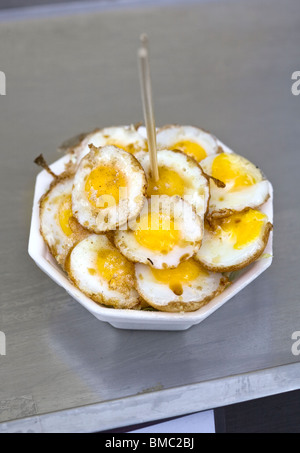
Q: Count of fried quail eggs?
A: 10